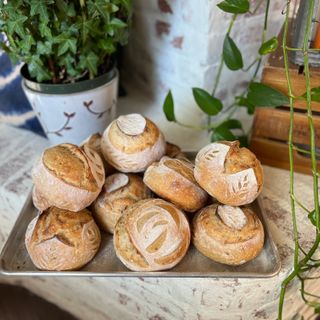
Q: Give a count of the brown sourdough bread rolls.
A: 10